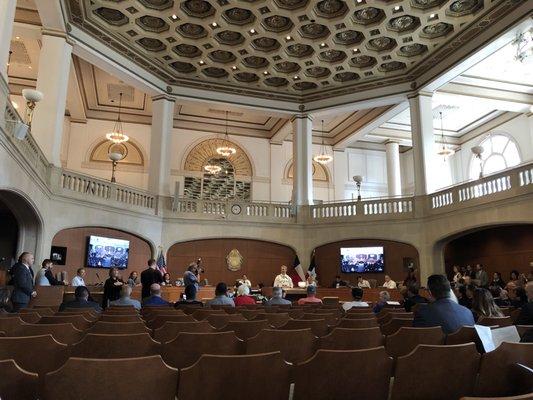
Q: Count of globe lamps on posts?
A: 4